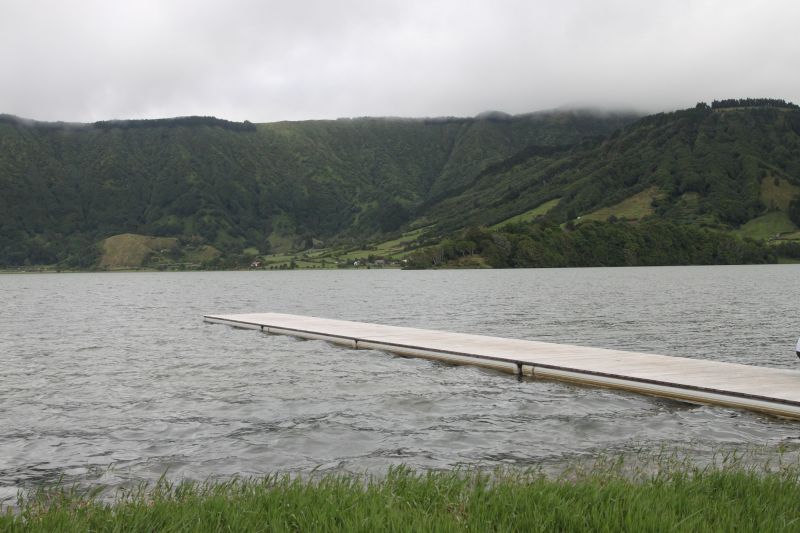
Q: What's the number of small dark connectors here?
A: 3